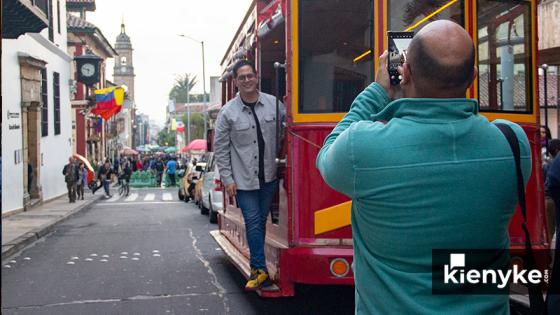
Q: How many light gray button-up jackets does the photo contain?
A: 1